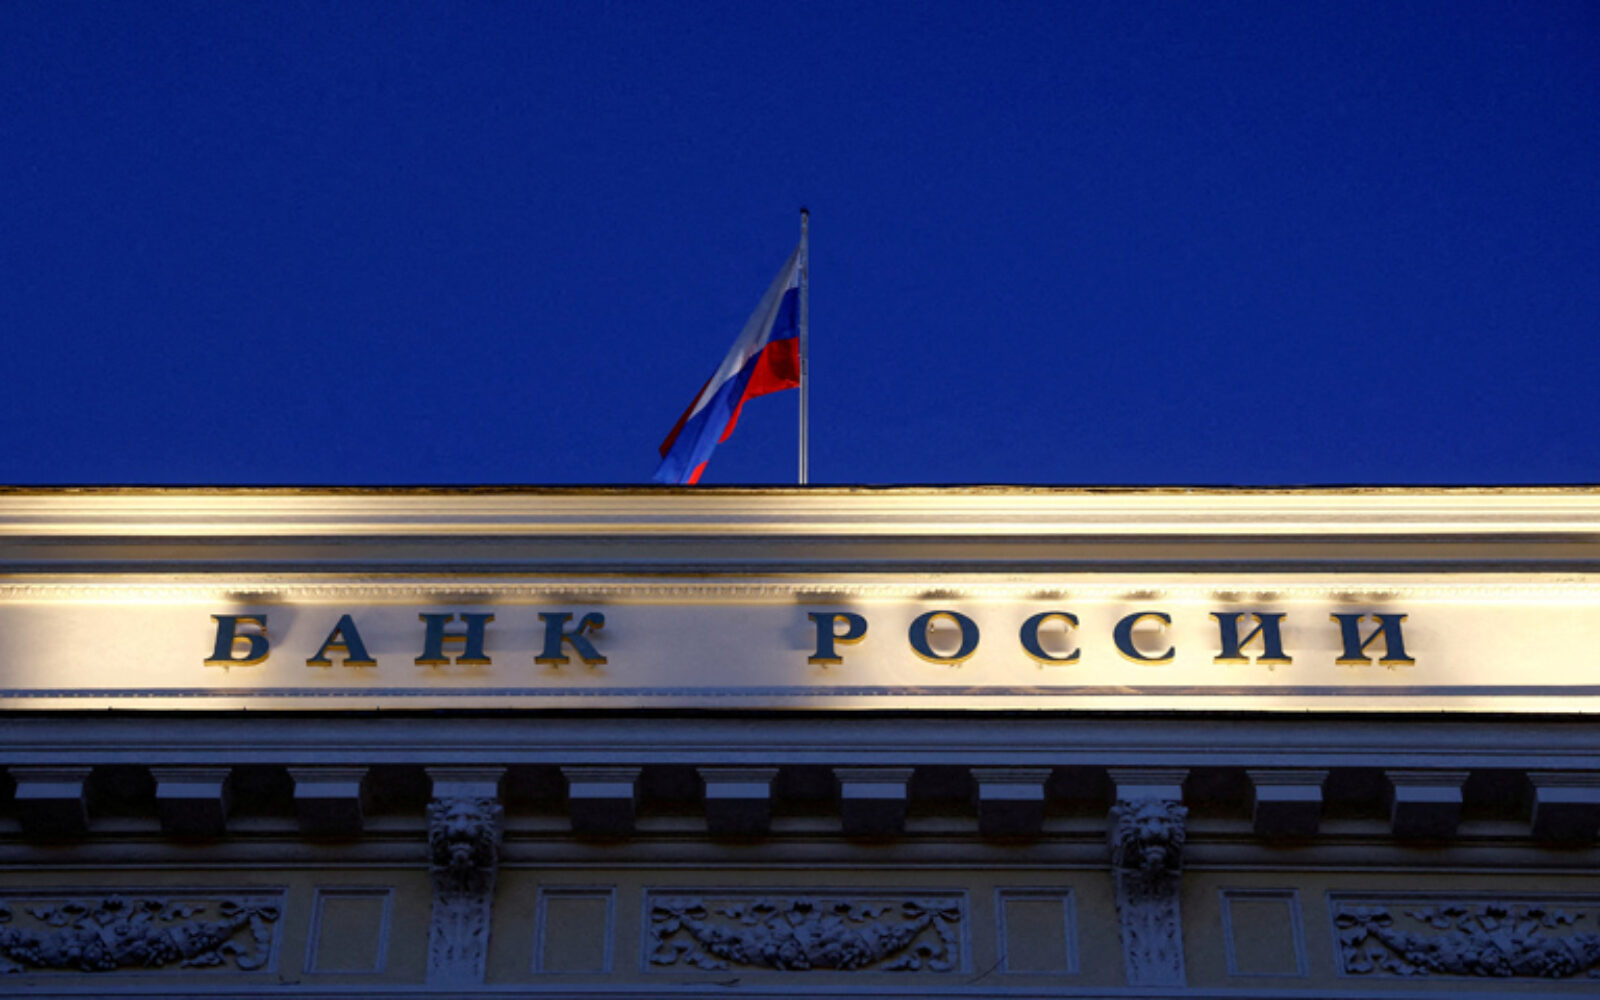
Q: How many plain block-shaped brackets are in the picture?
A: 10